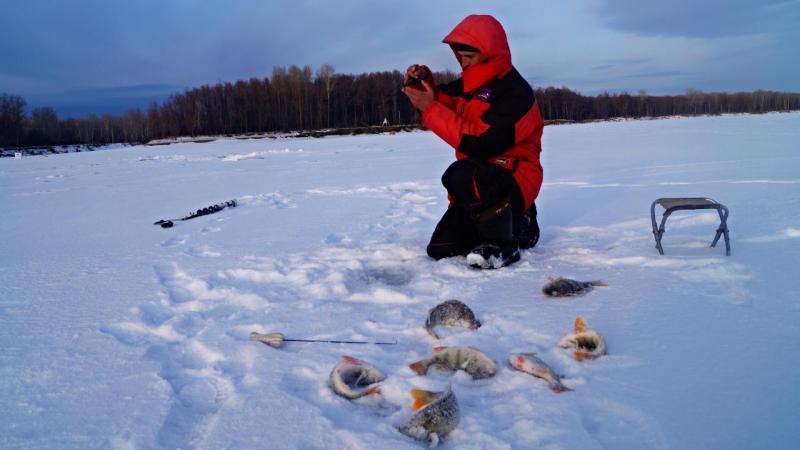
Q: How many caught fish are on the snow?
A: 7